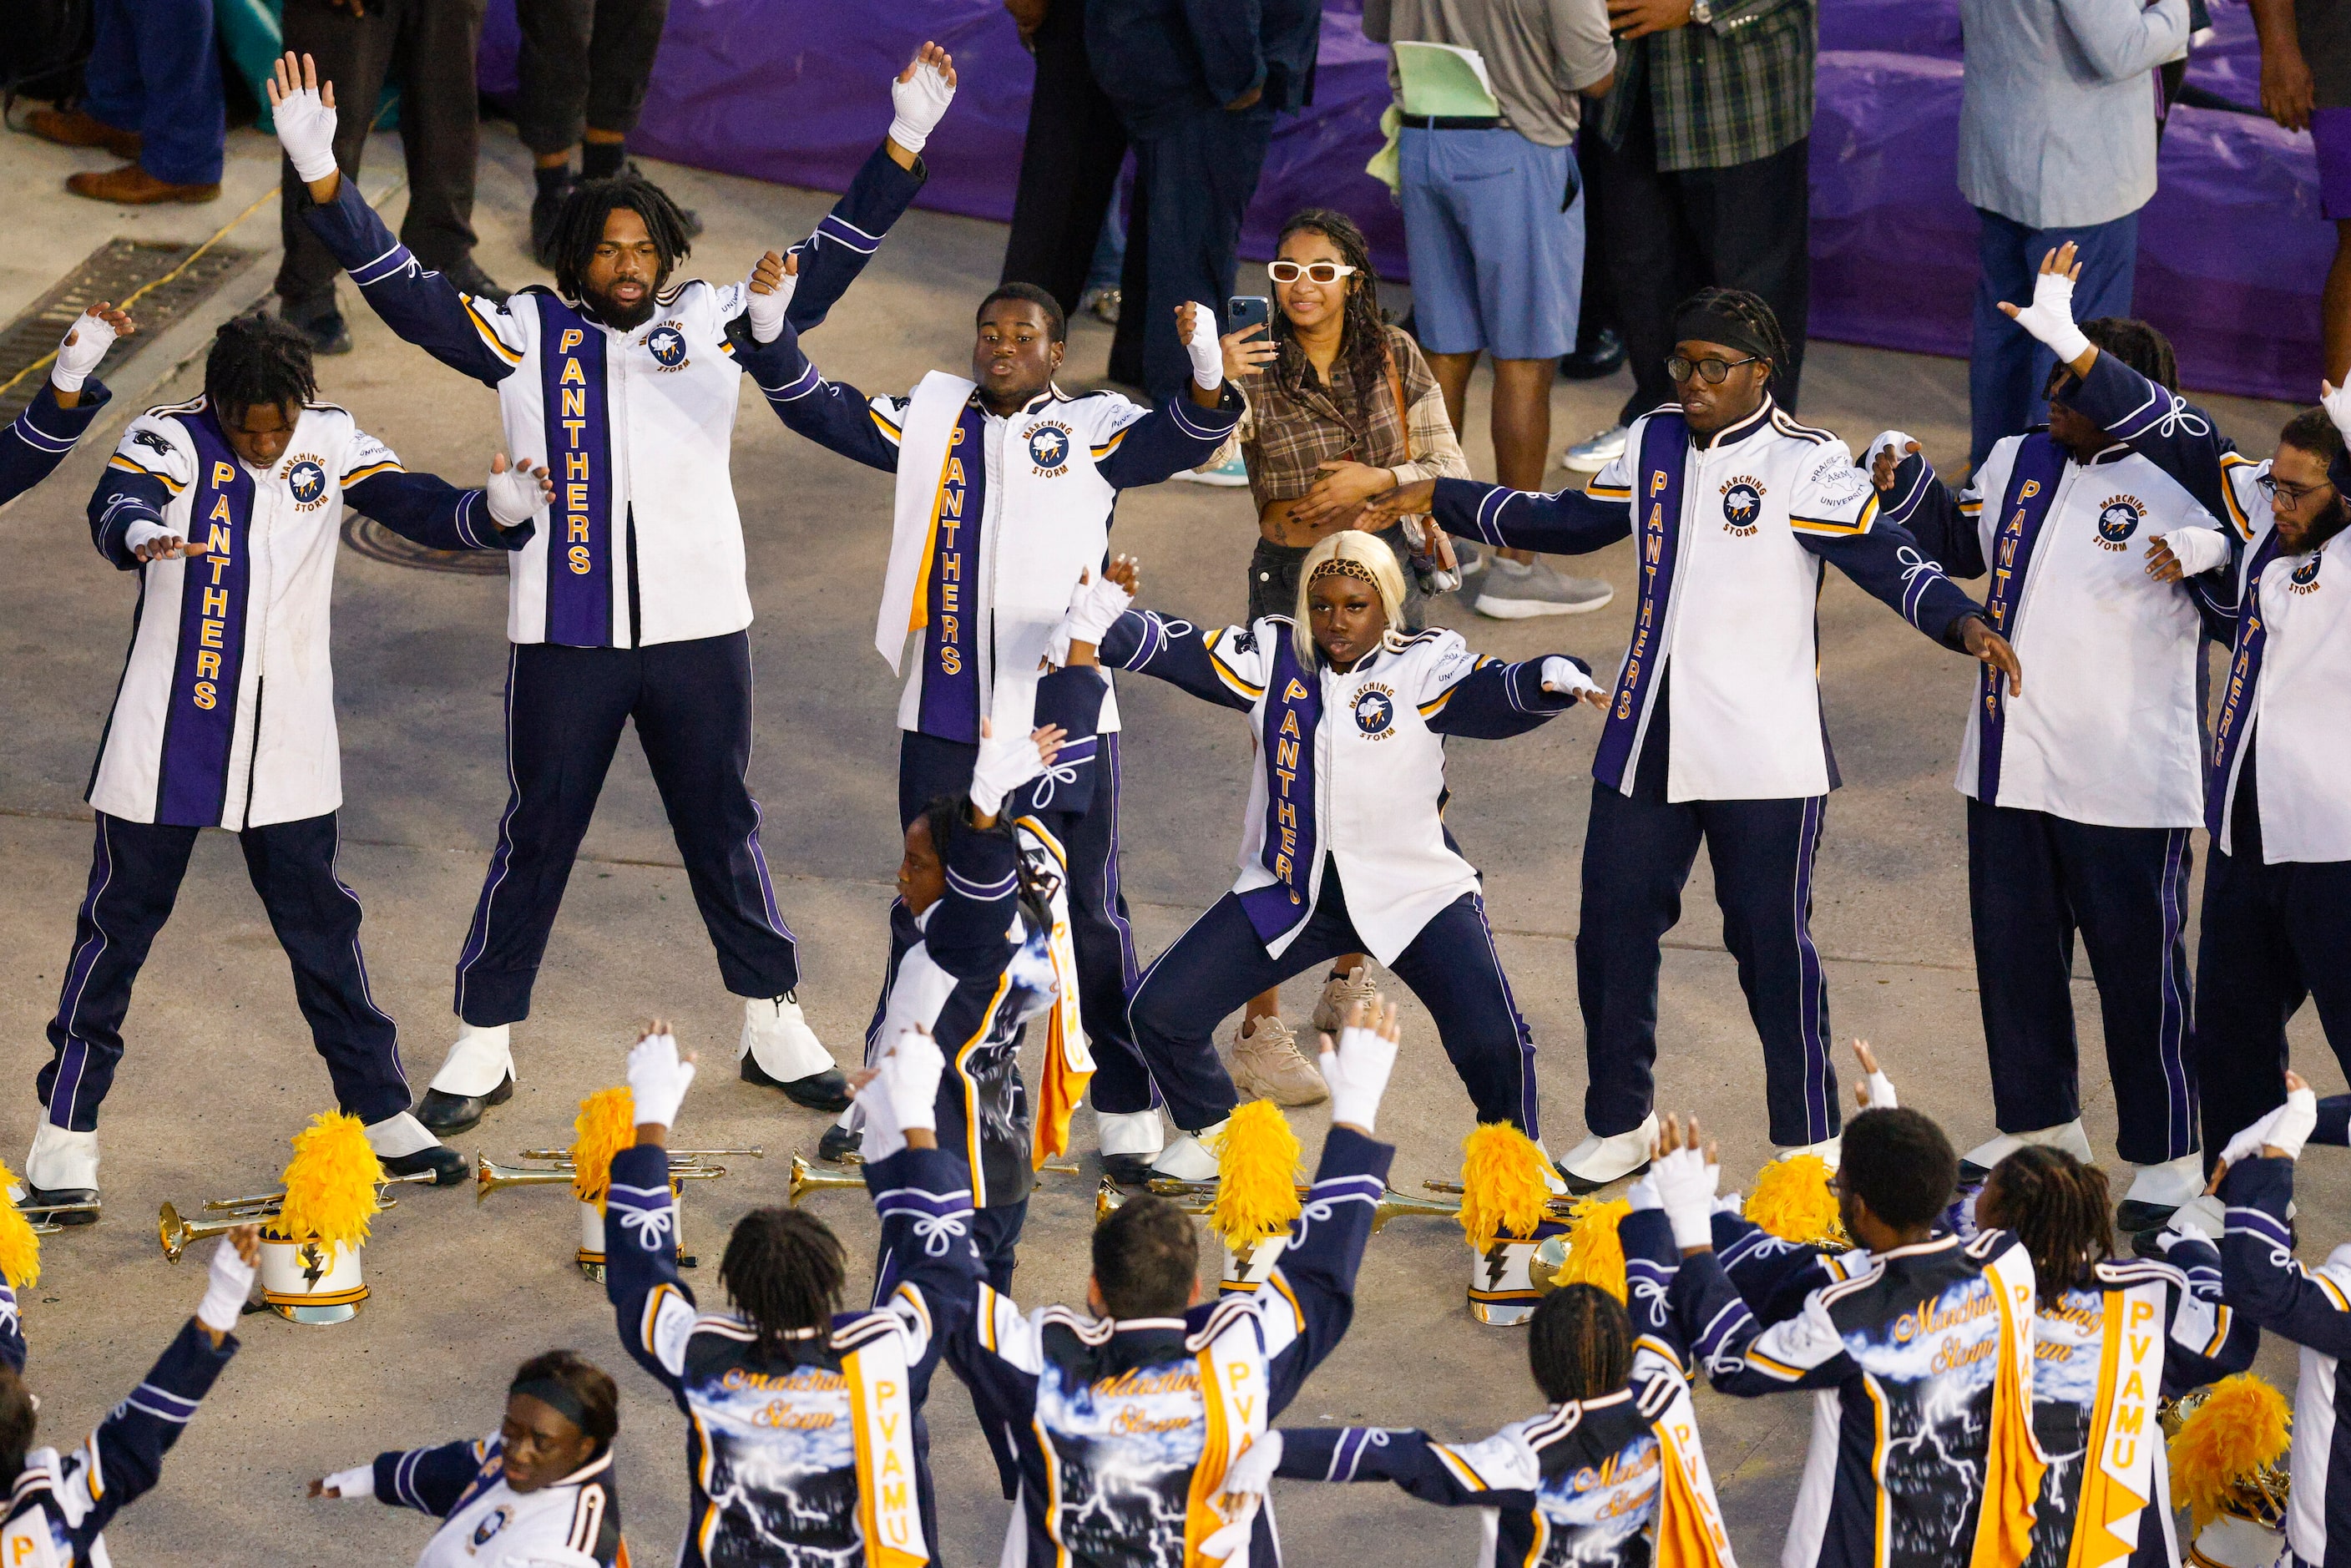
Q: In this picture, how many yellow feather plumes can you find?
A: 8